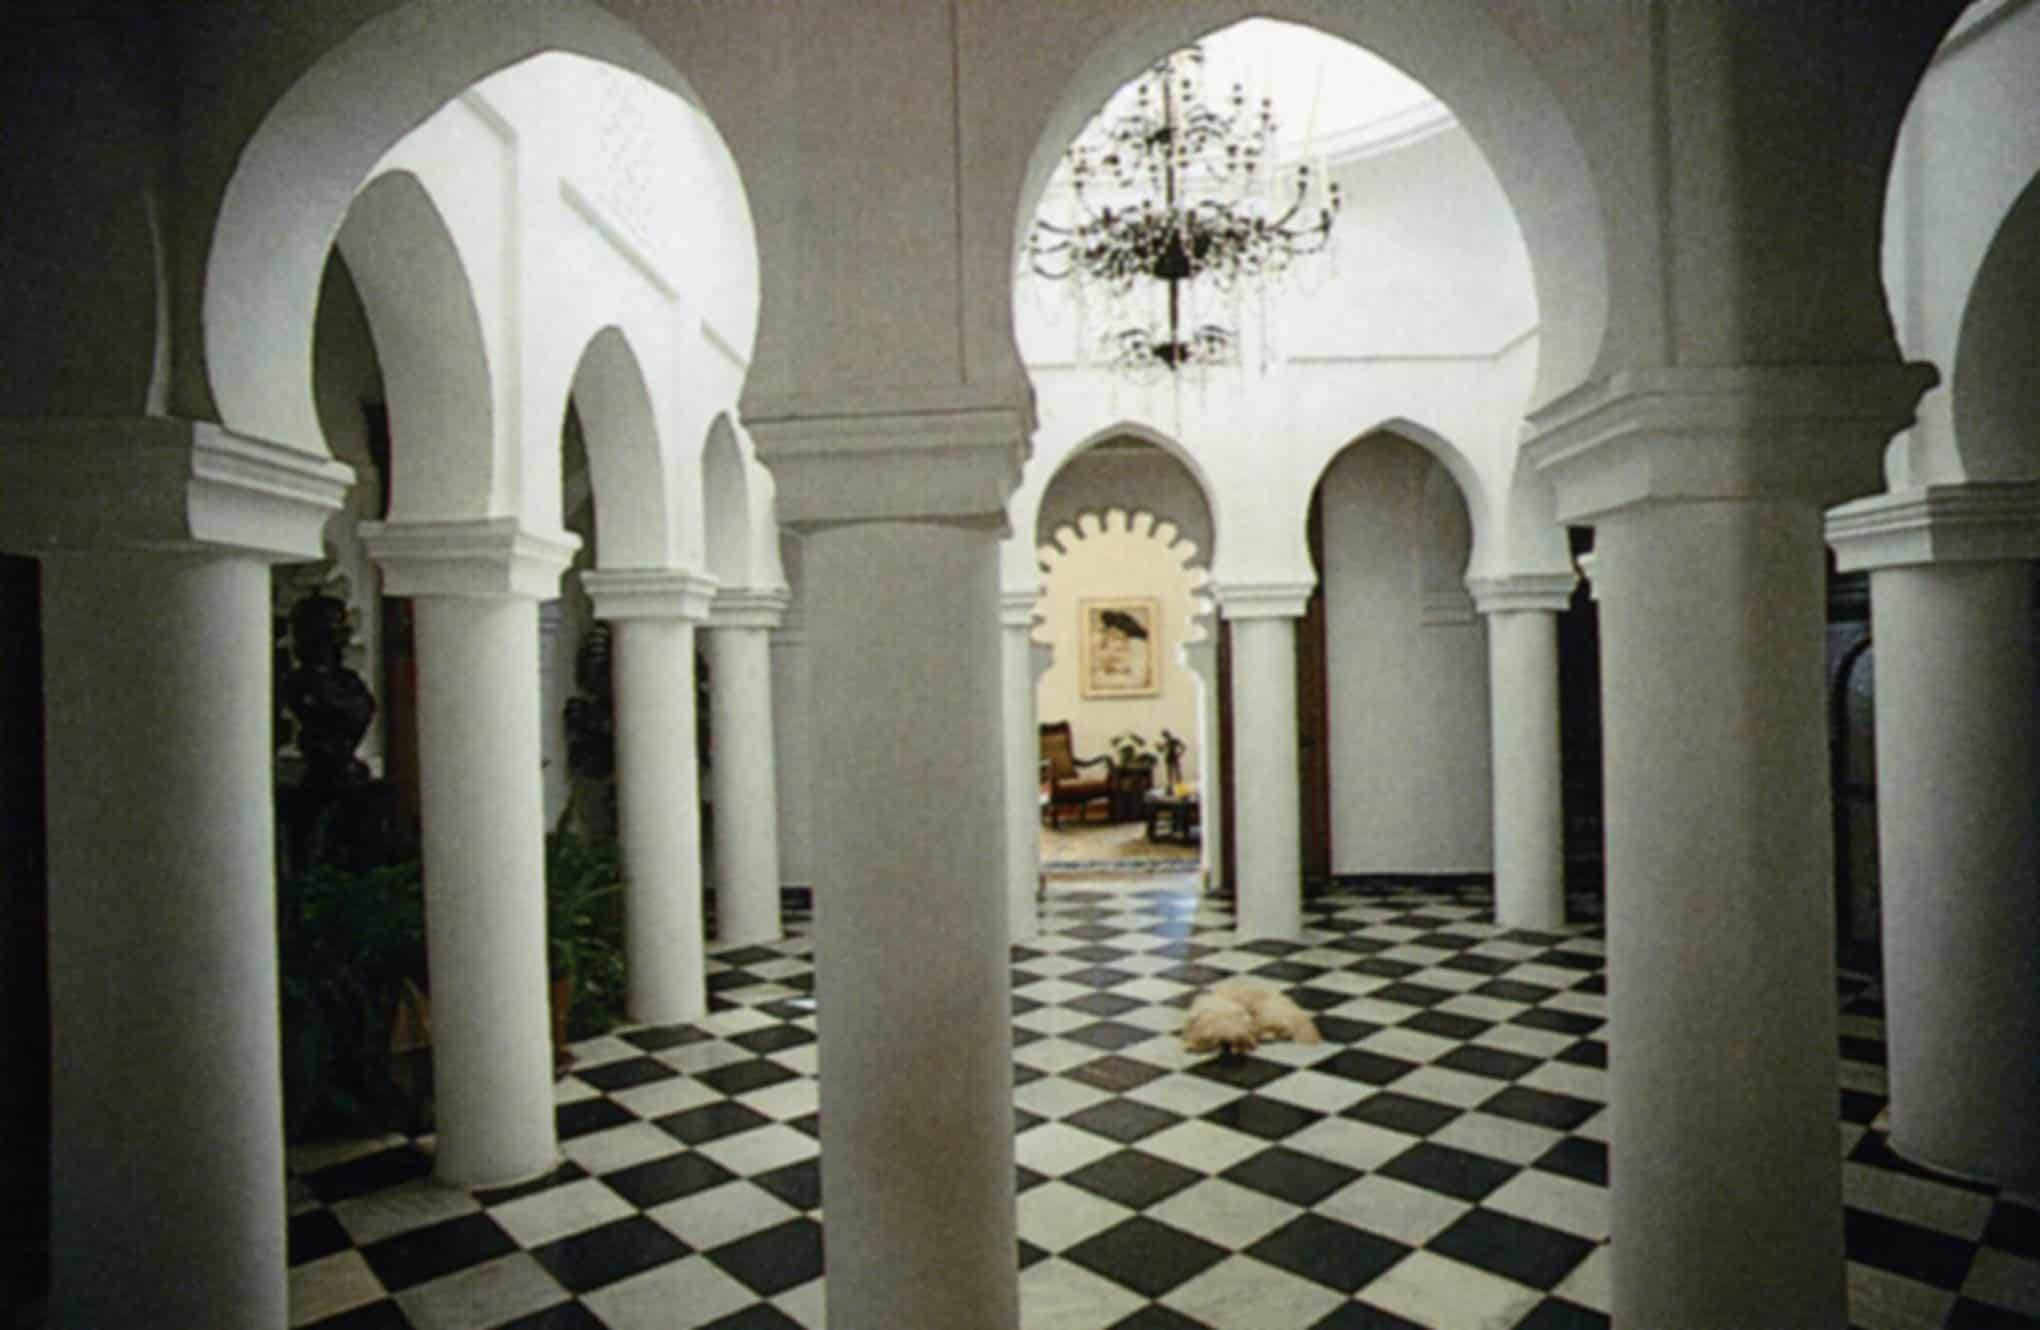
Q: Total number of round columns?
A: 10